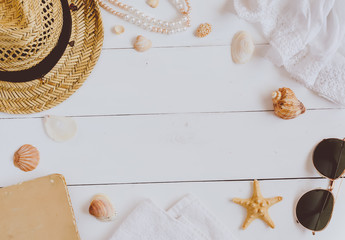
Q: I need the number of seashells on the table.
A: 9